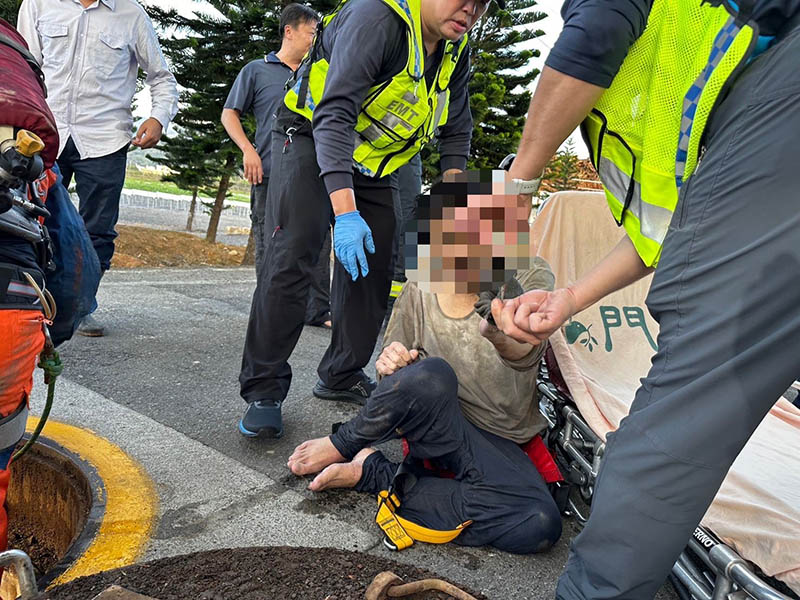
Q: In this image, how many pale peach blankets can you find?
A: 1